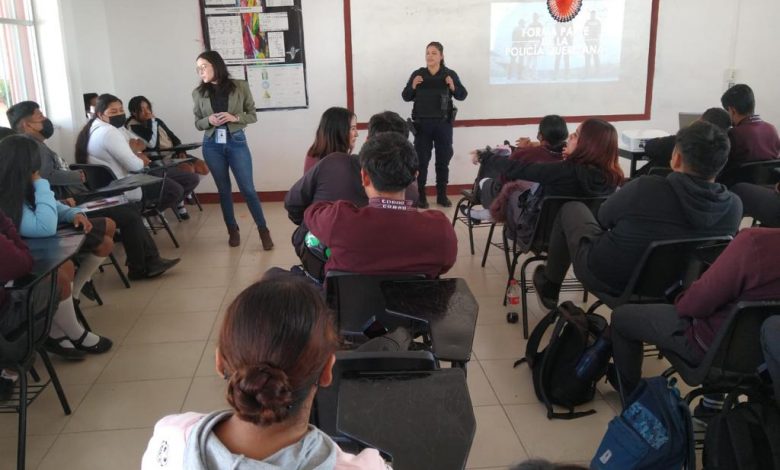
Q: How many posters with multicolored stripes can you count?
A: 1